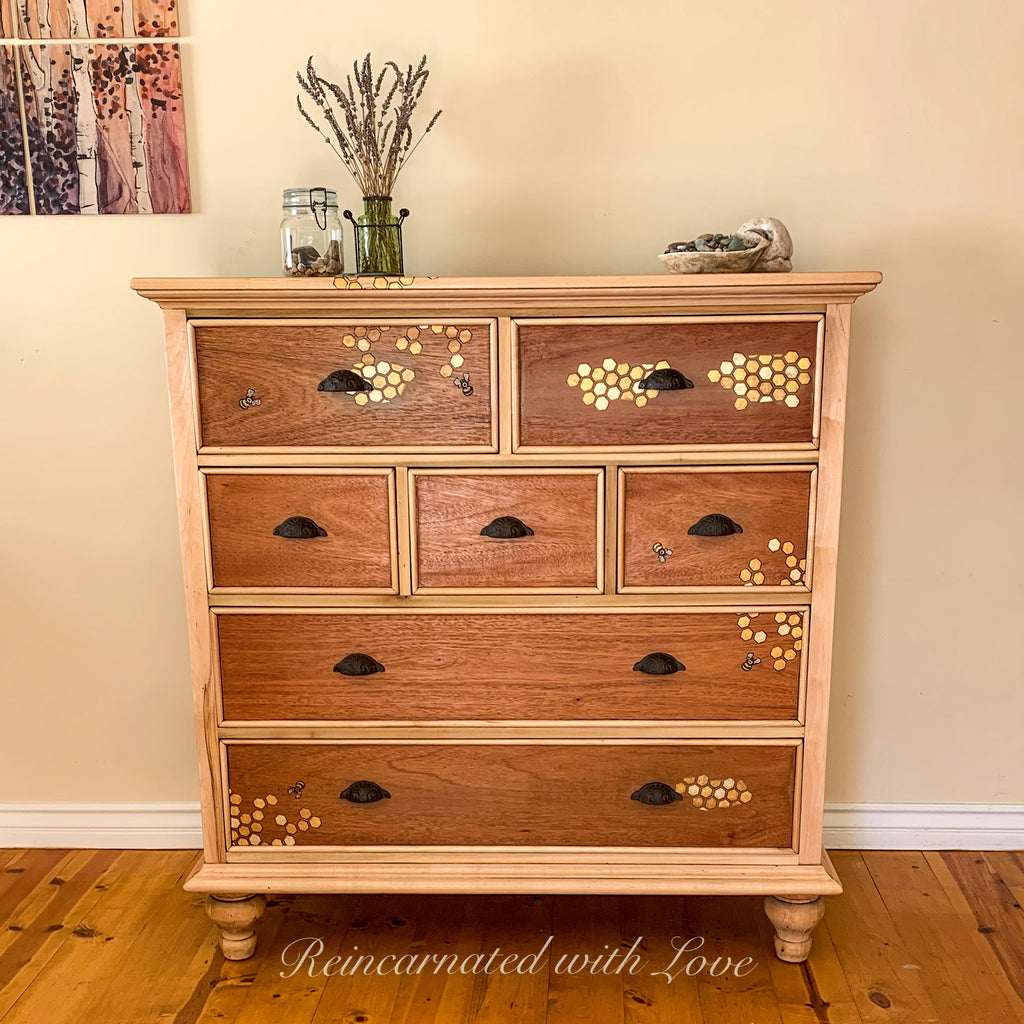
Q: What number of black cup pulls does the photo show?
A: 9